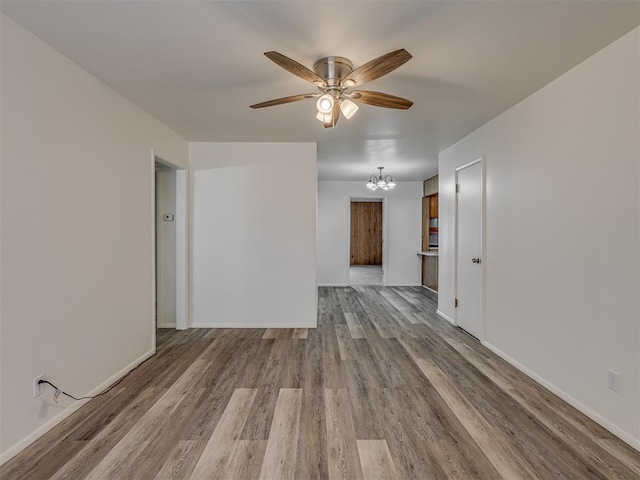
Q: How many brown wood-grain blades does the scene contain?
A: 5